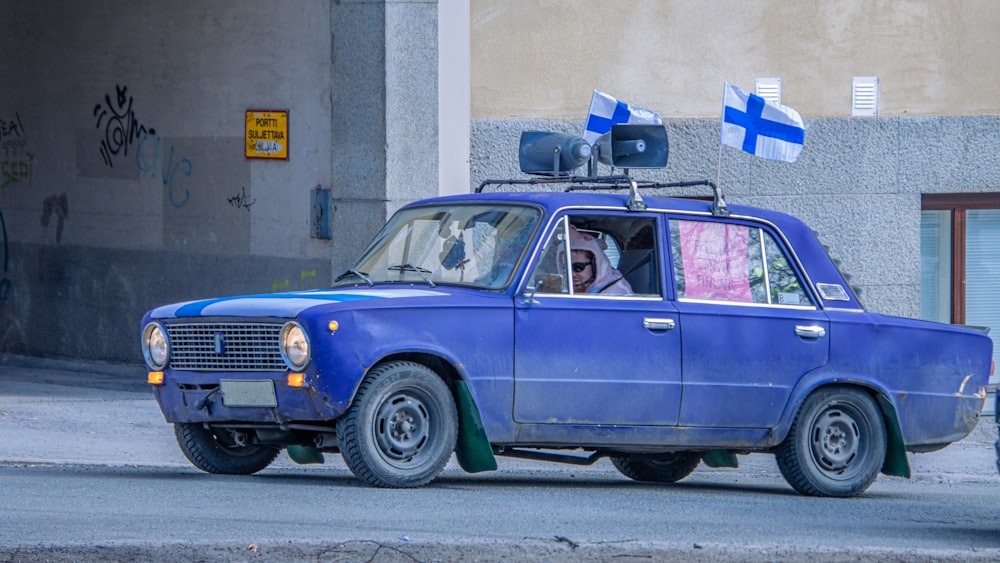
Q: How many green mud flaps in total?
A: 4